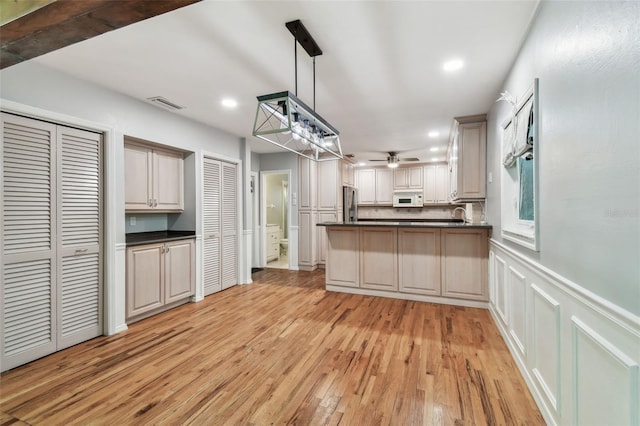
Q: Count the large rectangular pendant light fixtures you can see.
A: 1